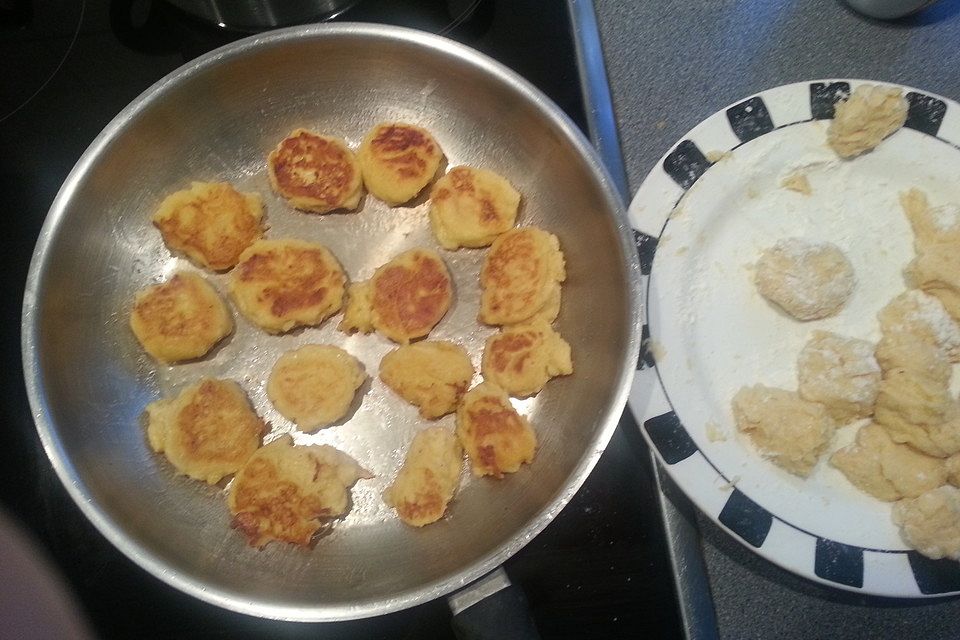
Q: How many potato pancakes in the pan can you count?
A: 15